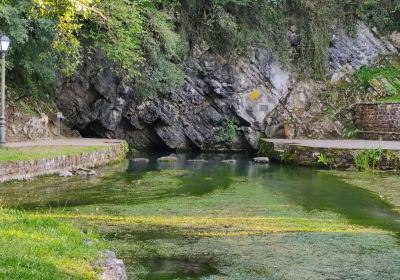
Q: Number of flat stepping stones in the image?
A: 5